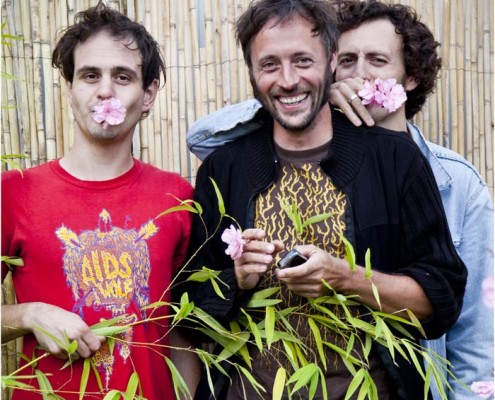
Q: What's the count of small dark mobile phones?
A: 1